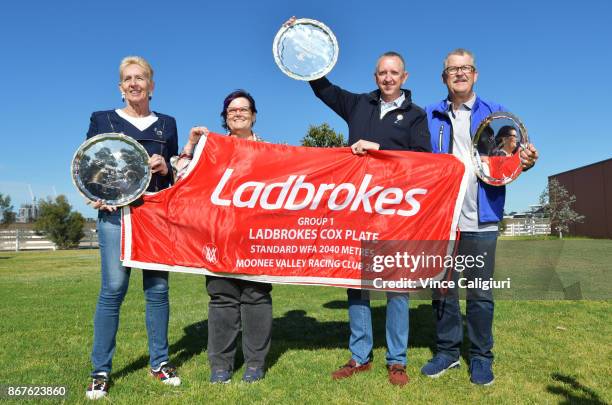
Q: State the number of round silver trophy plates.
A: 3